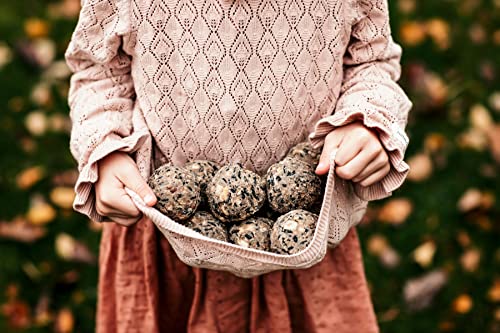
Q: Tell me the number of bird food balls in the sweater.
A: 8